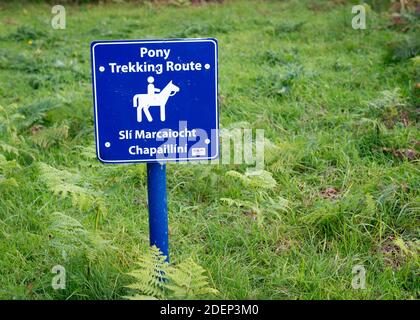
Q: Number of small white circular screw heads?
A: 4